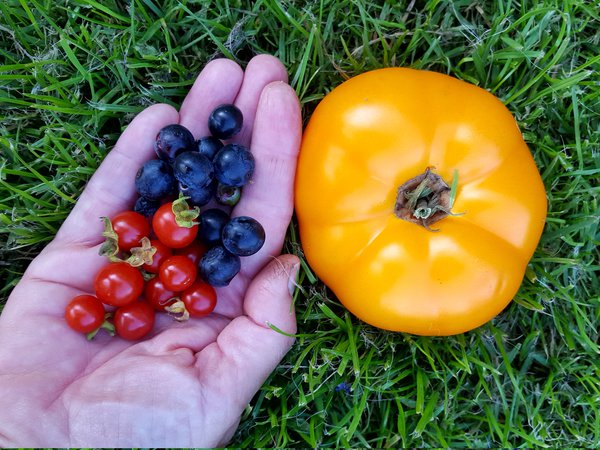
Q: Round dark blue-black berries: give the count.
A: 12